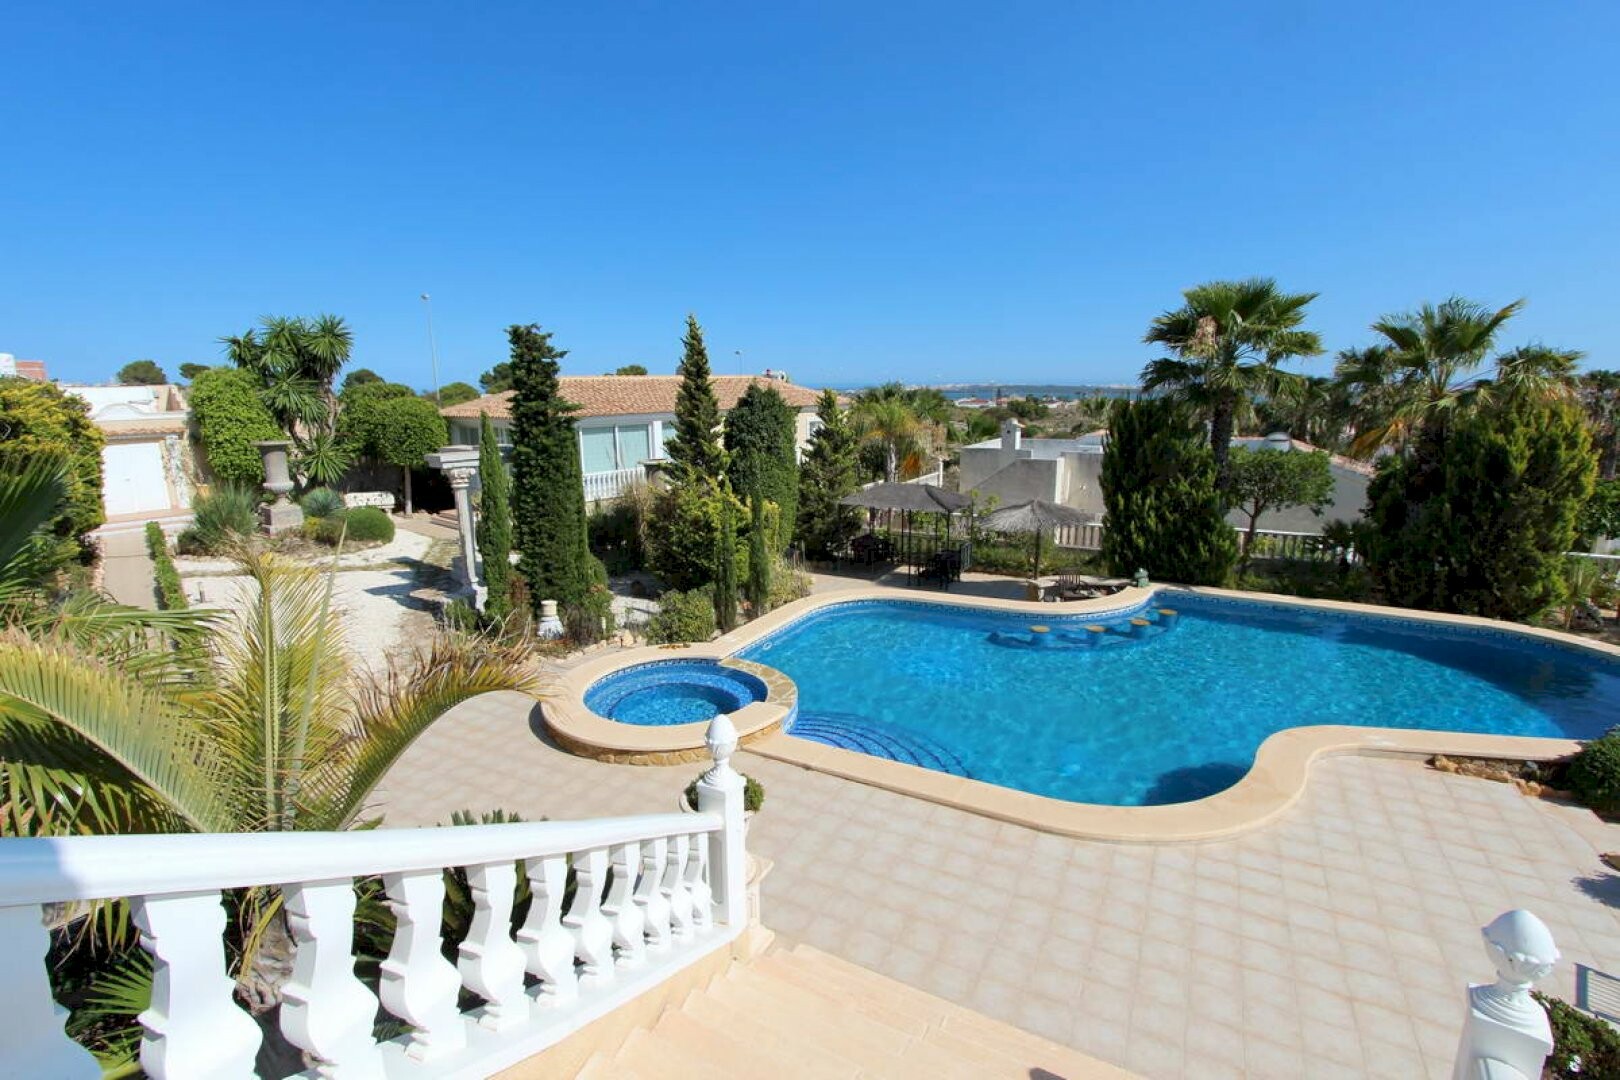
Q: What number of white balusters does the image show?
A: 11